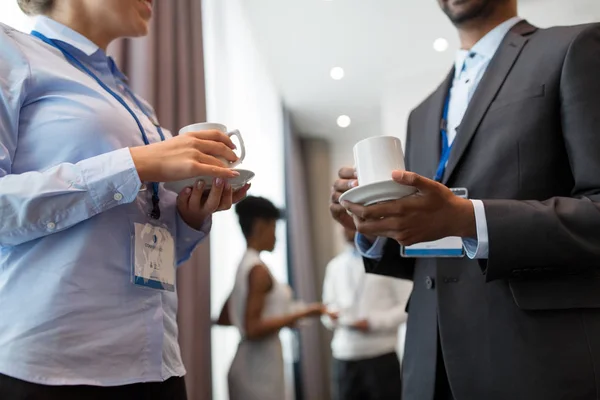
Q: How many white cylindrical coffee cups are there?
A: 2